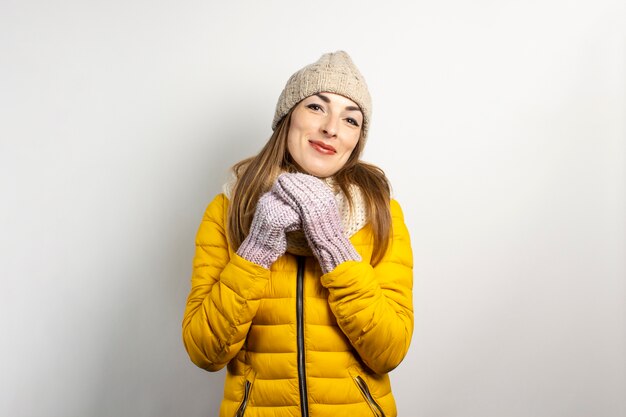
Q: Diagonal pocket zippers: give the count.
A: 2